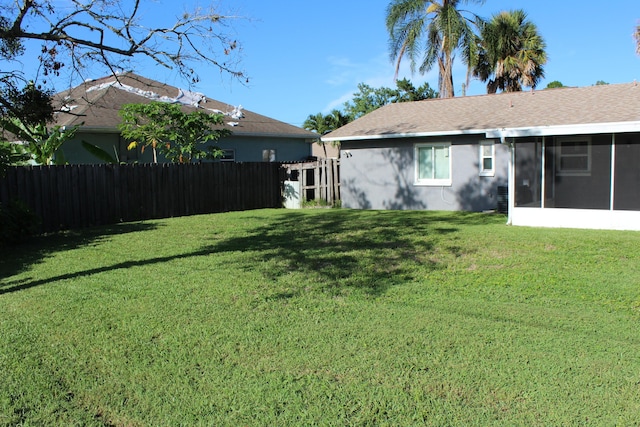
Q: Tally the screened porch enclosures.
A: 1